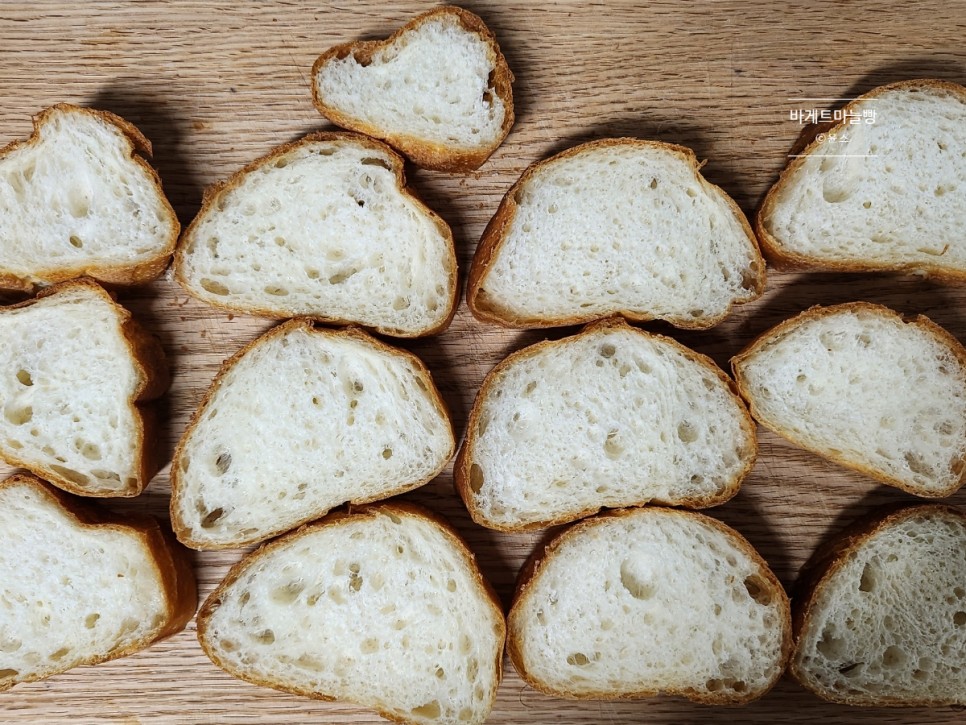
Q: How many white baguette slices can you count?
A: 13